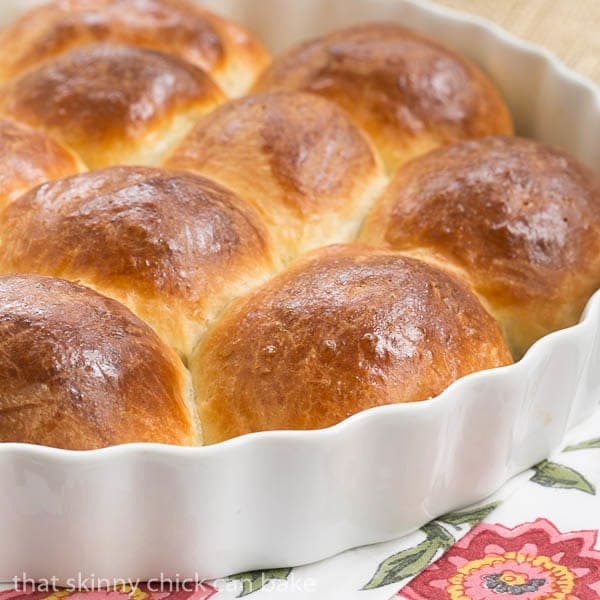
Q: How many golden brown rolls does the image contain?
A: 9